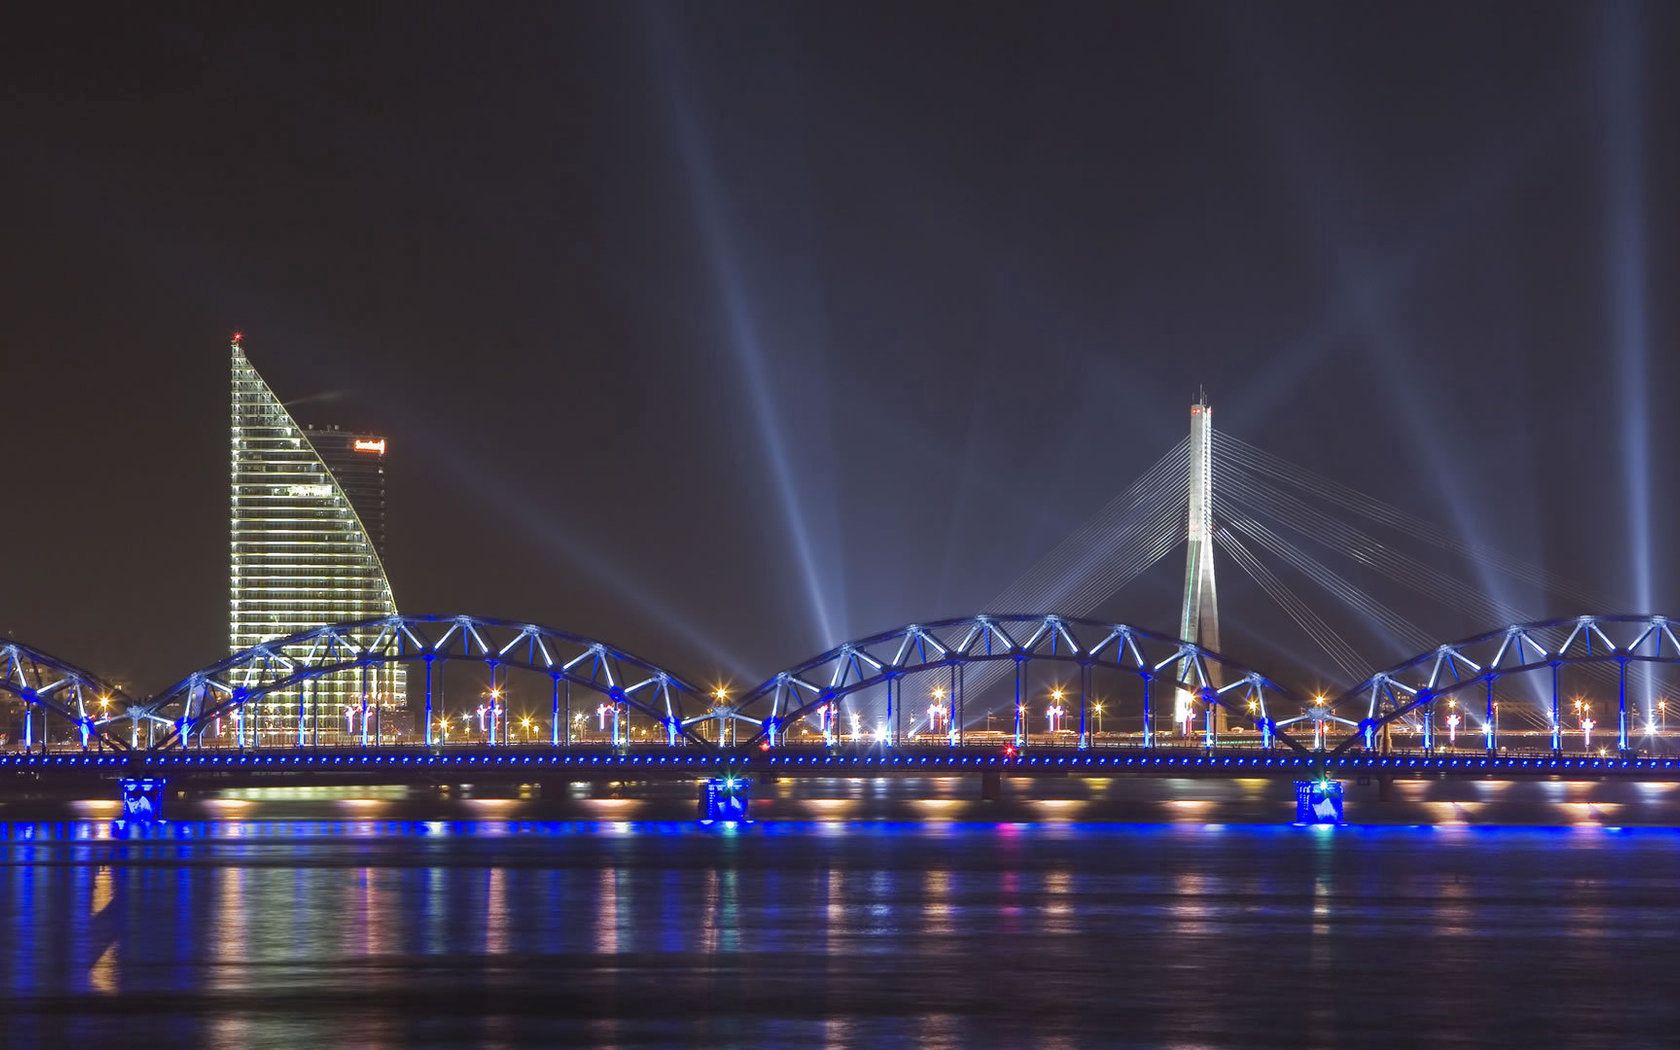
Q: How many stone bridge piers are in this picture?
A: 3